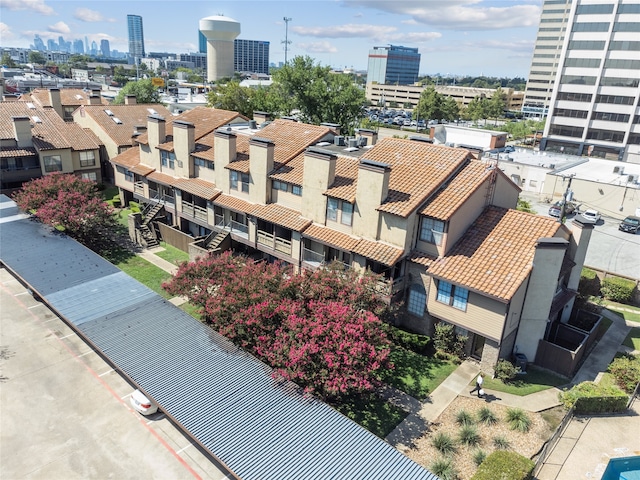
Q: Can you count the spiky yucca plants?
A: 8